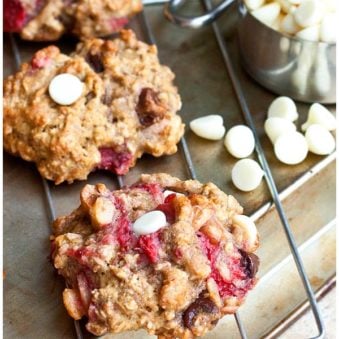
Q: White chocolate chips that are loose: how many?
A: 8